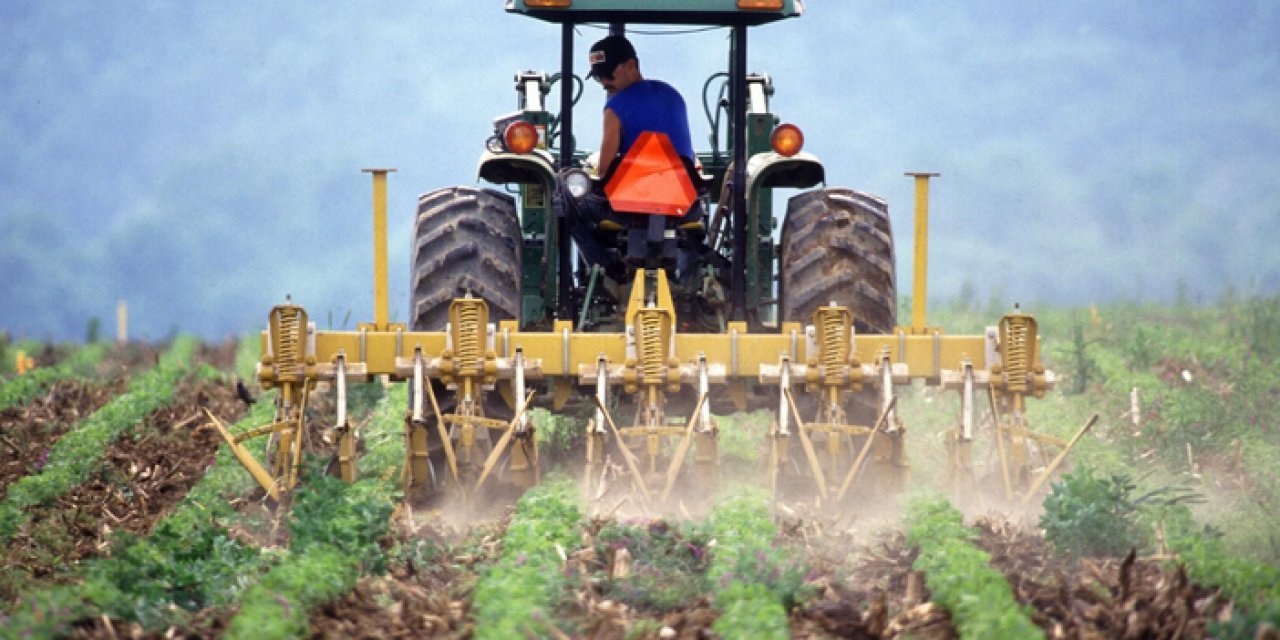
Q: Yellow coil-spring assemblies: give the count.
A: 5